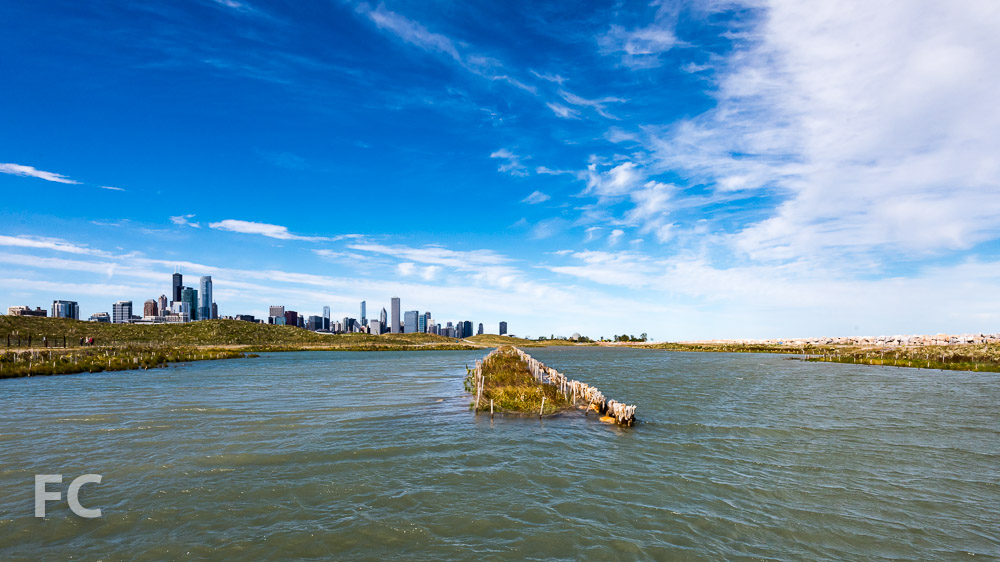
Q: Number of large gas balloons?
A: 0